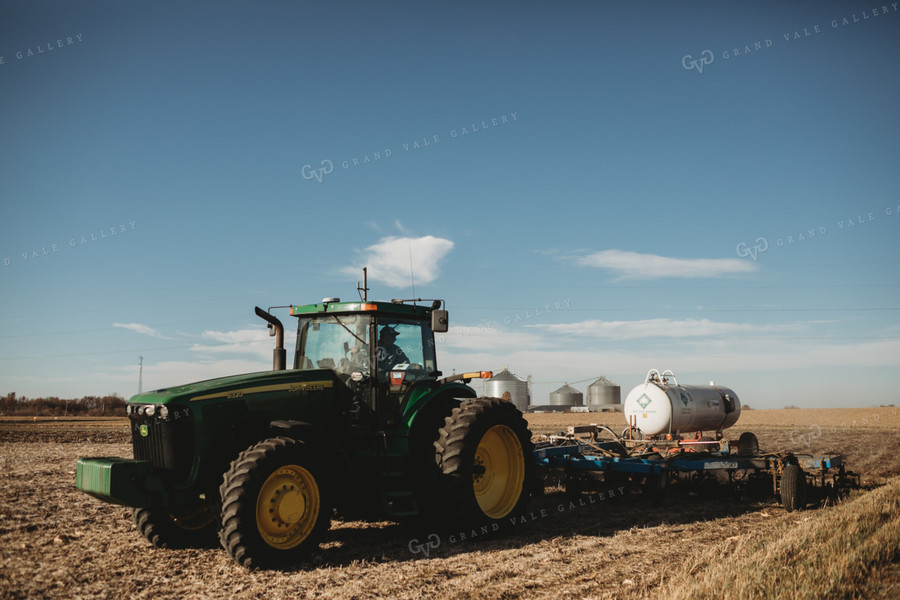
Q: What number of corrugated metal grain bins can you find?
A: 3